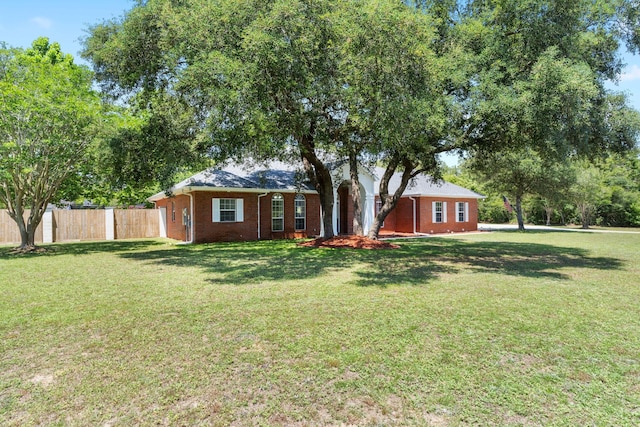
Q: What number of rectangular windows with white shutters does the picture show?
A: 3